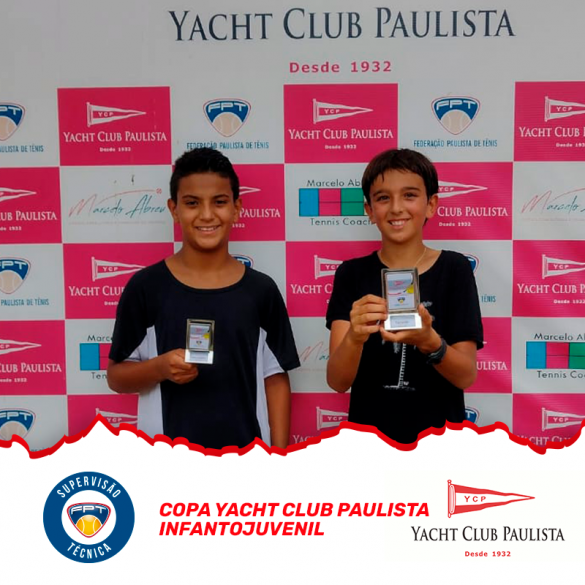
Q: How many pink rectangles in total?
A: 14